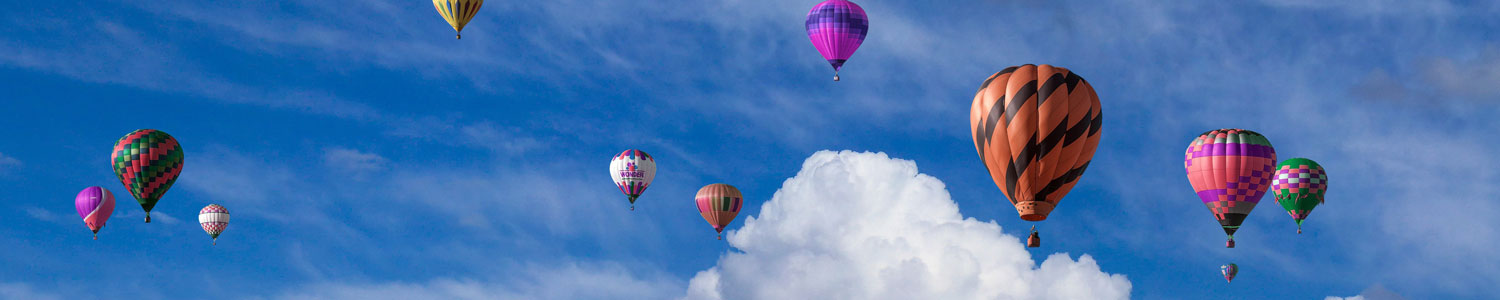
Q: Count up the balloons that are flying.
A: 11